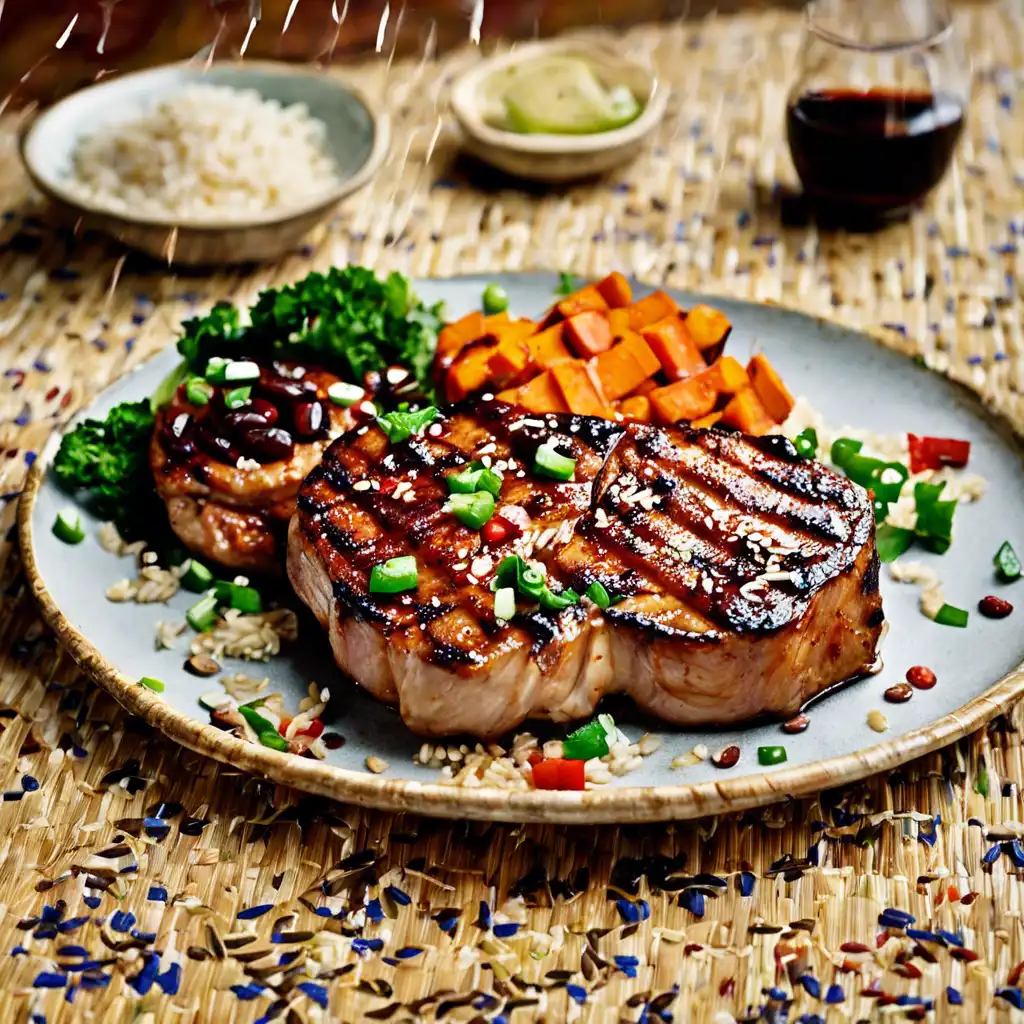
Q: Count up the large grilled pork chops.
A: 2